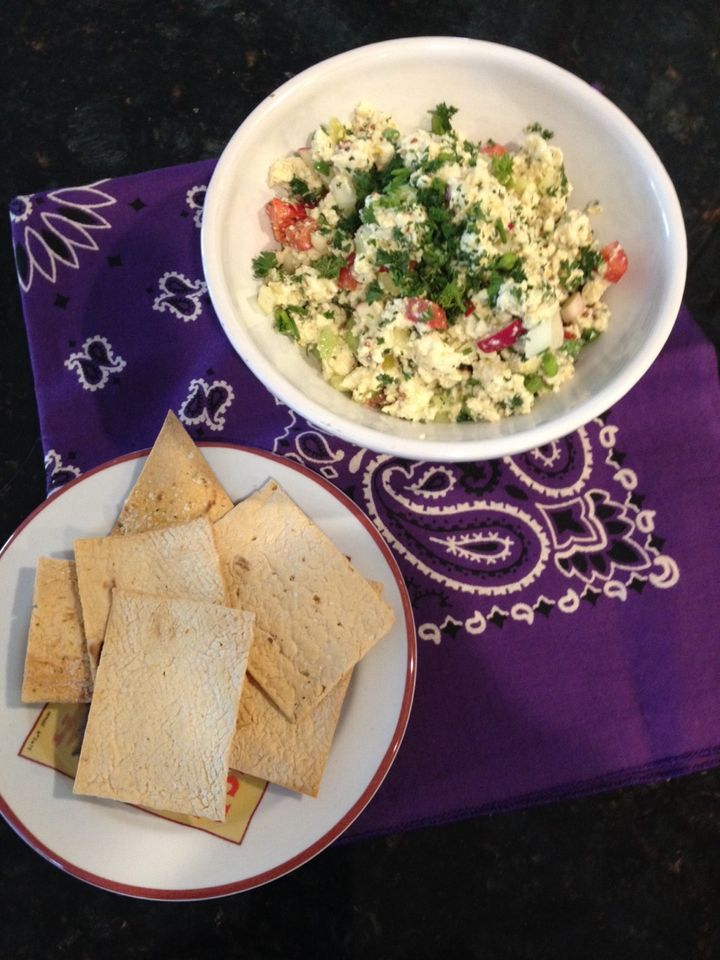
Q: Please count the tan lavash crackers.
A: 6